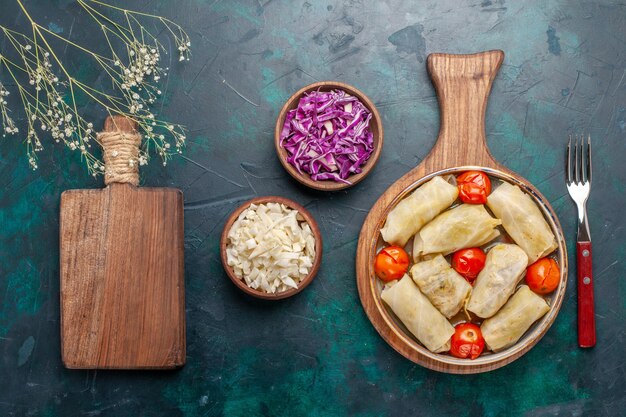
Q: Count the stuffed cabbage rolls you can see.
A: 7